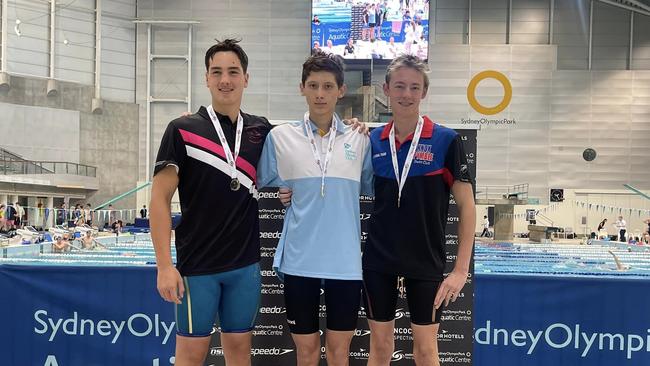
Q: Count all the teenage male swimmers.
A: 3